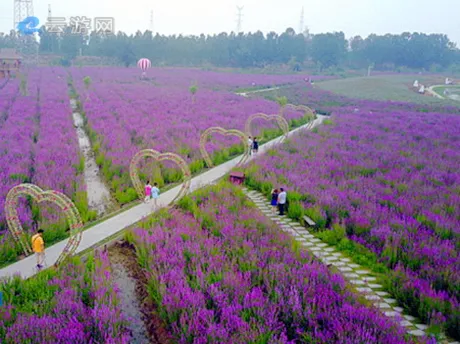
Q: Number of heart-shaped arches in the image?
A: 5